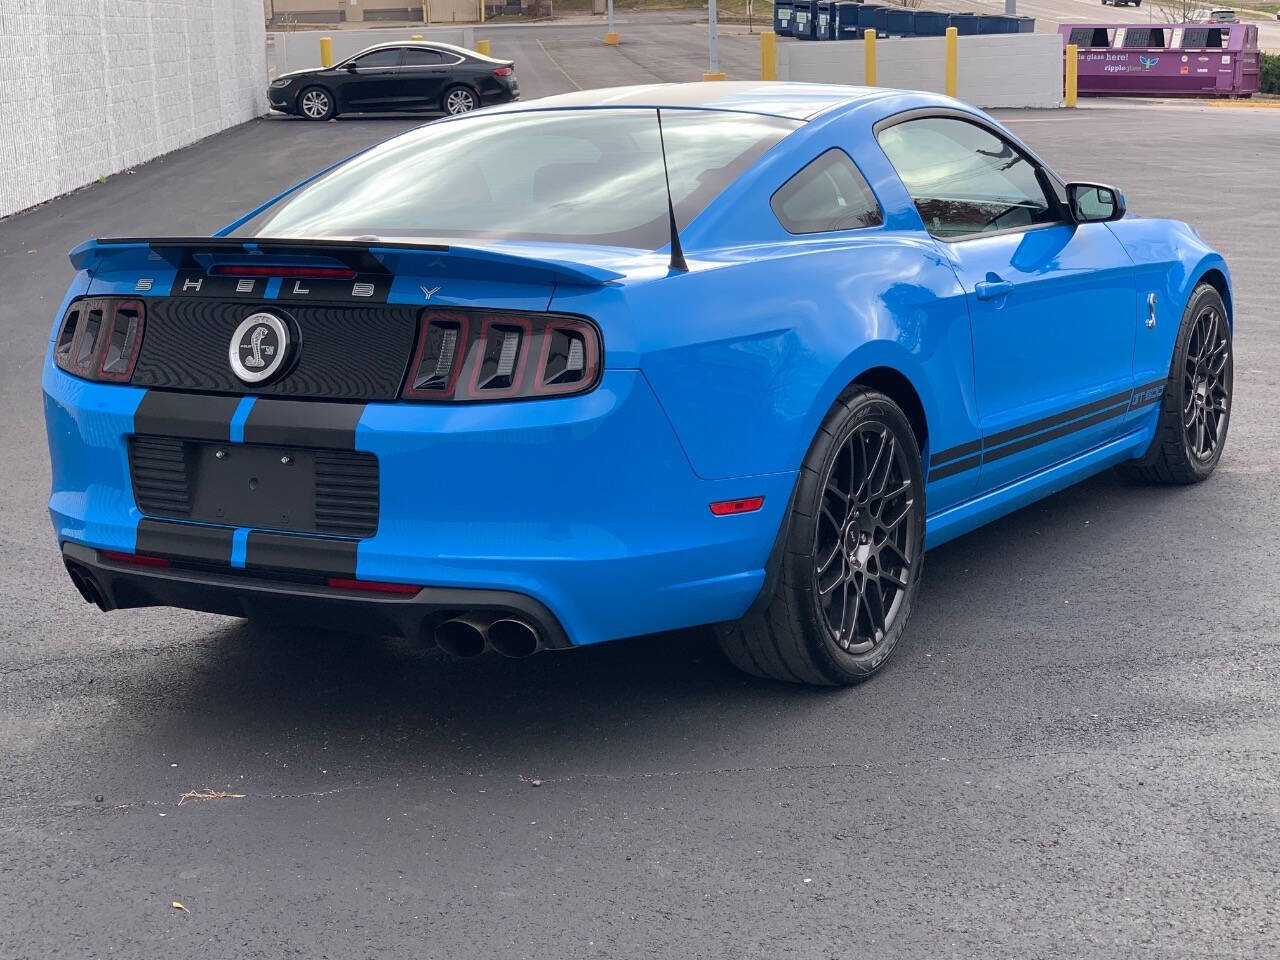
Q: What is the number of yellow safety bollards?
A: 7